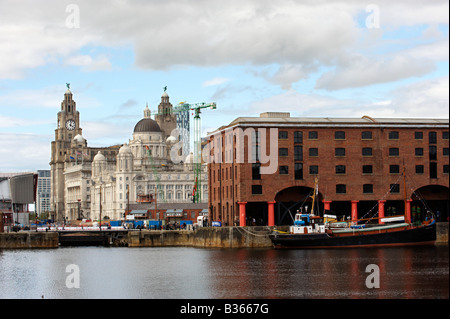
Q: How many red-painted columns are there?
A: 6